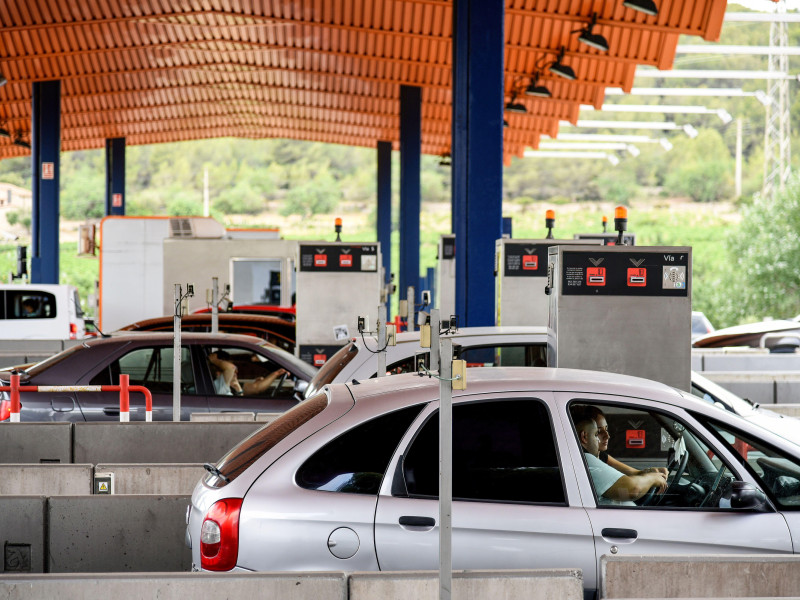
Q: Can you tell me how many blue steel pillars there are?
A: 5